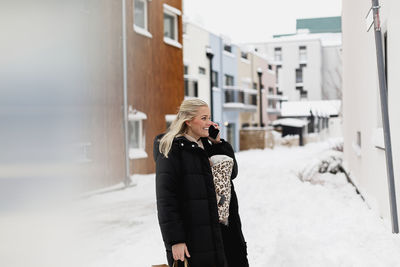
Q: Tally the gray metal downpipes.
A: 2